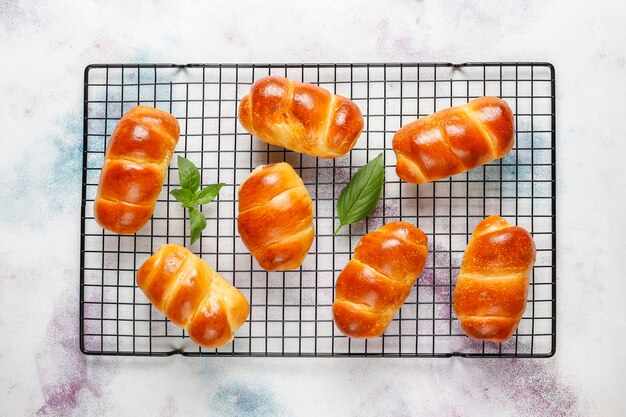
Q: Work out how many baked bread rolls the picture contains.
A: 7